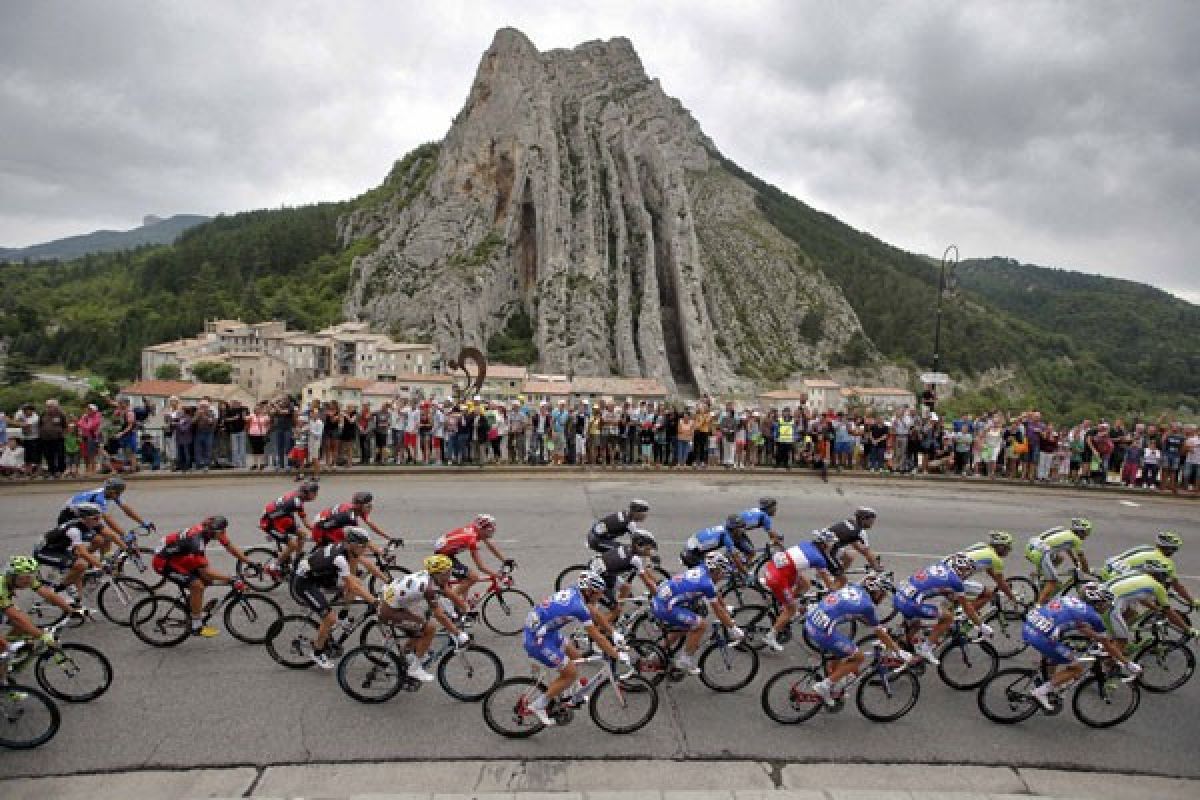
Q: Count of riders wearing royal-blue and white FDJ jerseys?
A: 5